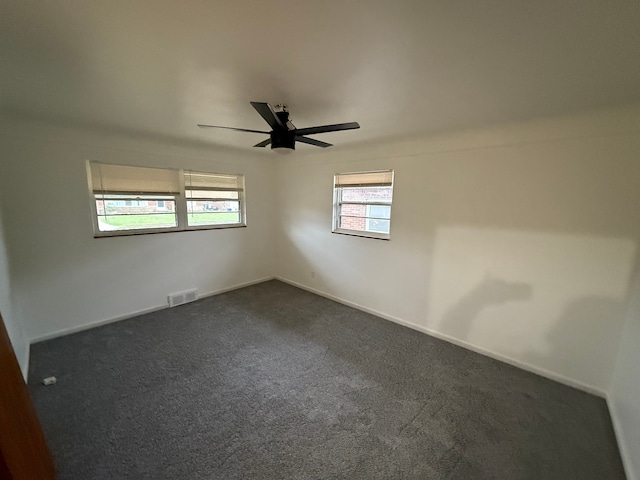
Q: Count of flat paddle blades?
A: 5